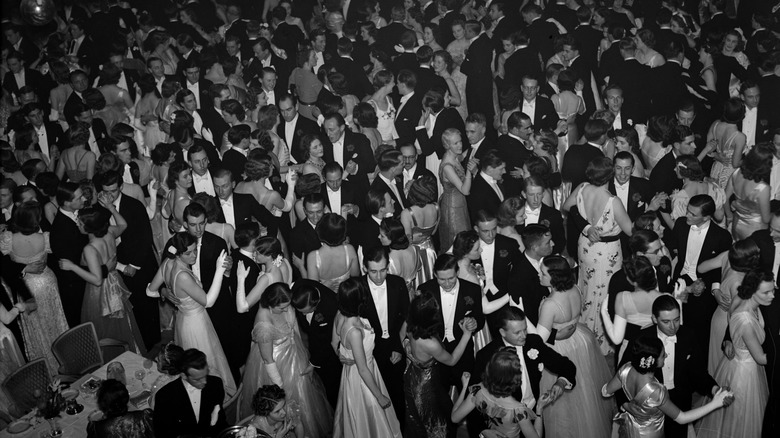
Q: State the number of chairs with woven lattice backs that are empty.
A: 2